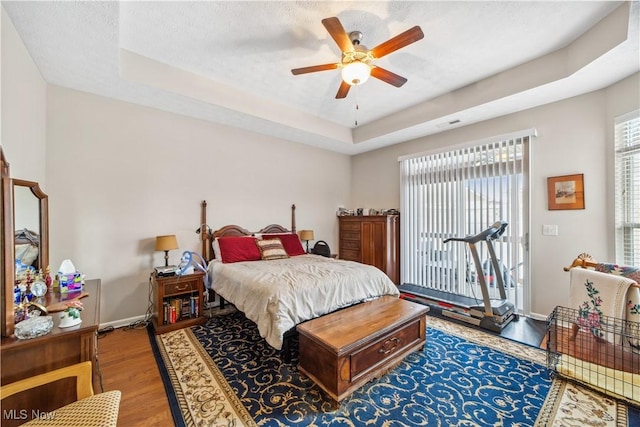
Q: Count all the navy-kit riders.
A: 0